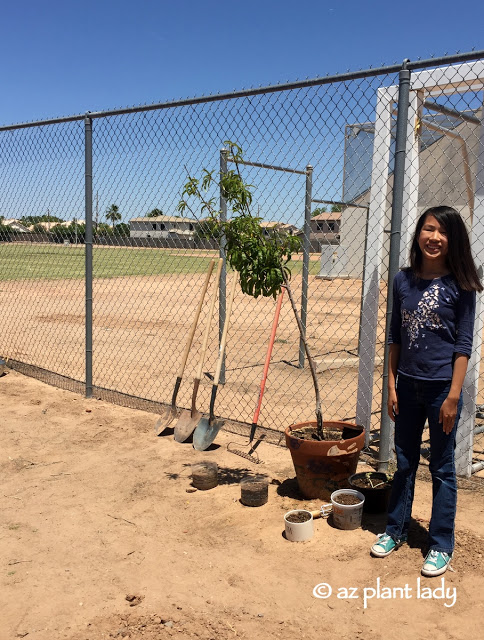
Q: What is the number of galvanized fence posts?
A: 2